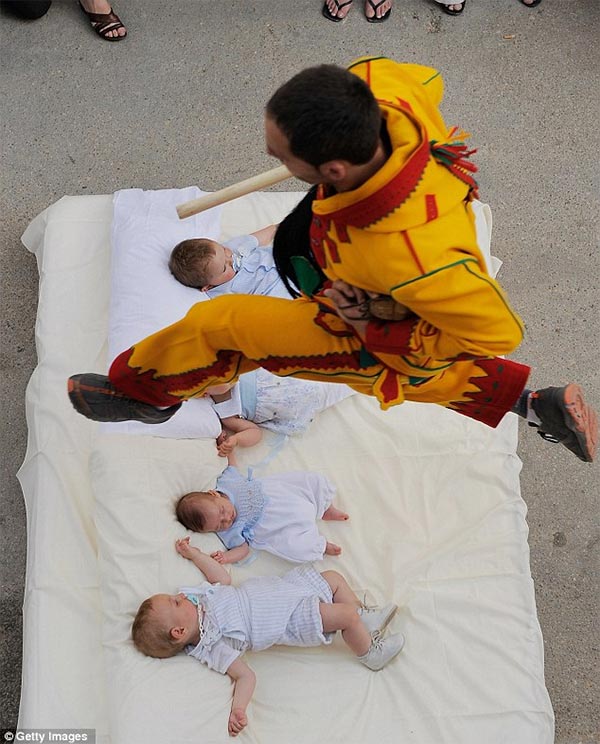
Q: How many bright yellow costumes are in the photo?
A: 1